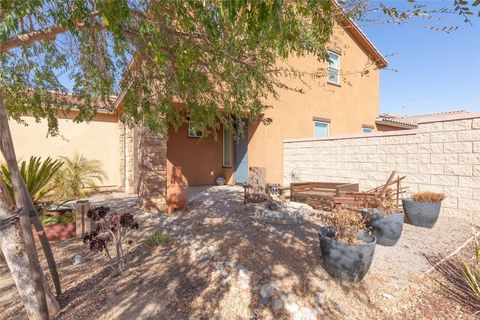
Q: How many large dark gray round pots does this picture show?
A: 3